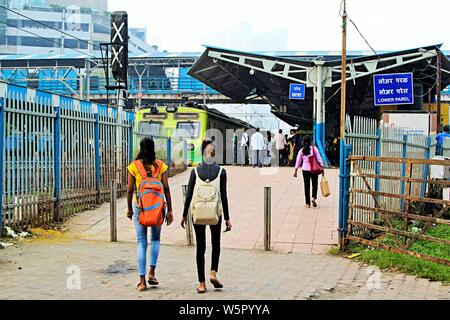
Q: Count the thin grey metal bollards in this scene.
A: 3